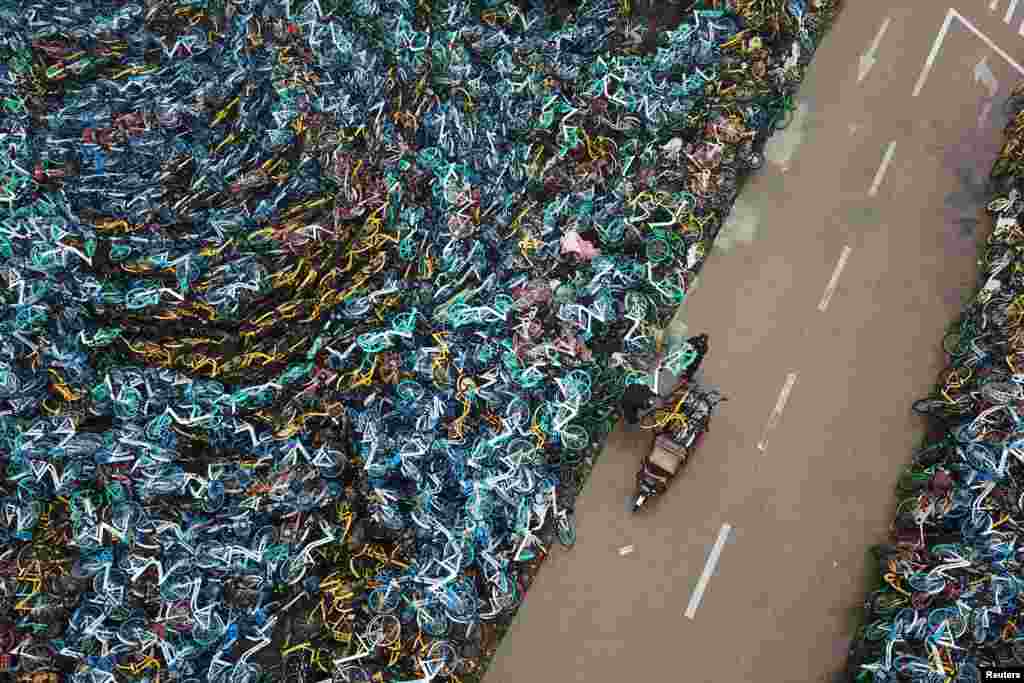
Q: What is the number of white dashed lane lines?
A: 4